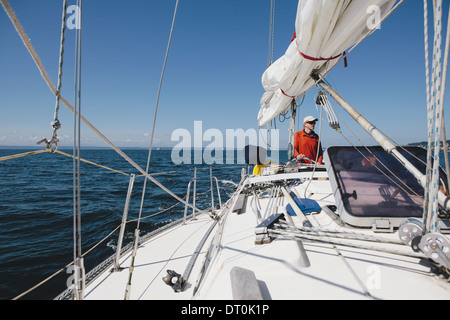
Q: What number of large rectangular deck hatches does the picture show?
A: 1